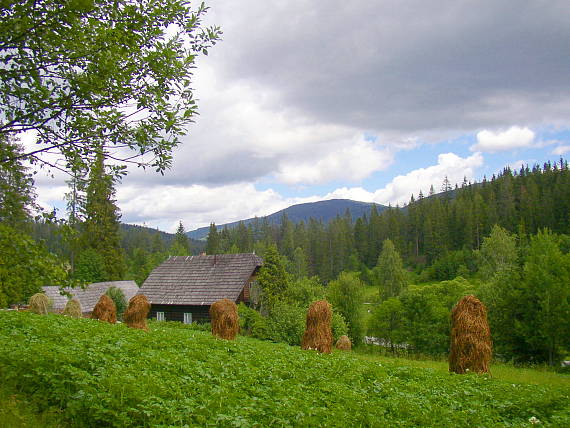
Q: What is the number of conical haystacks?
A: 8